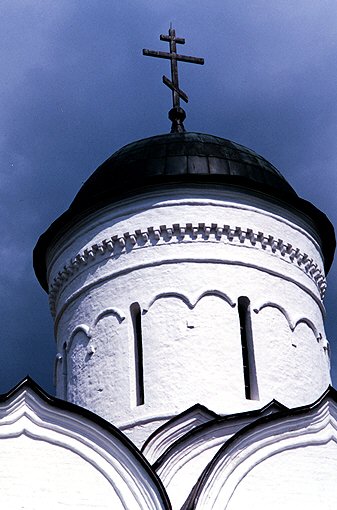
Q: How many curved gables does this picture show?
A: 4